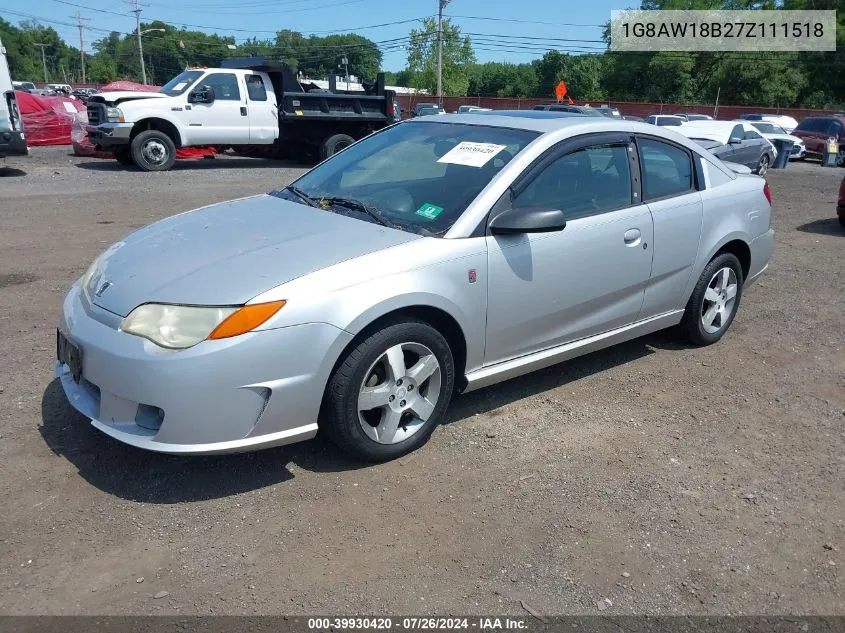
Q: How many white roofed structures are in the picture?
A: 1